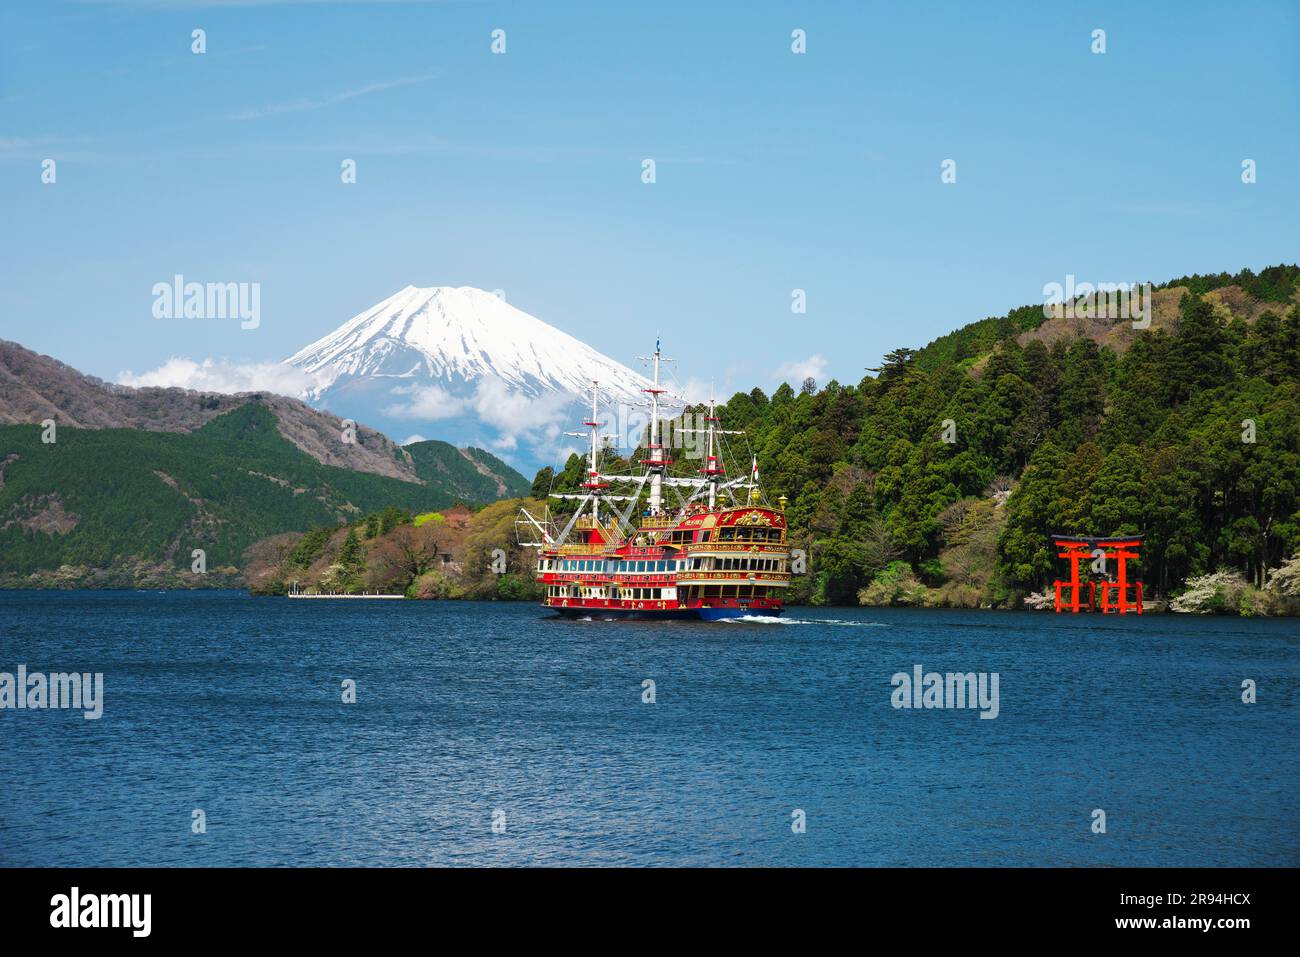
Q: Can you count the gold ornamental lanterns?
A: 3